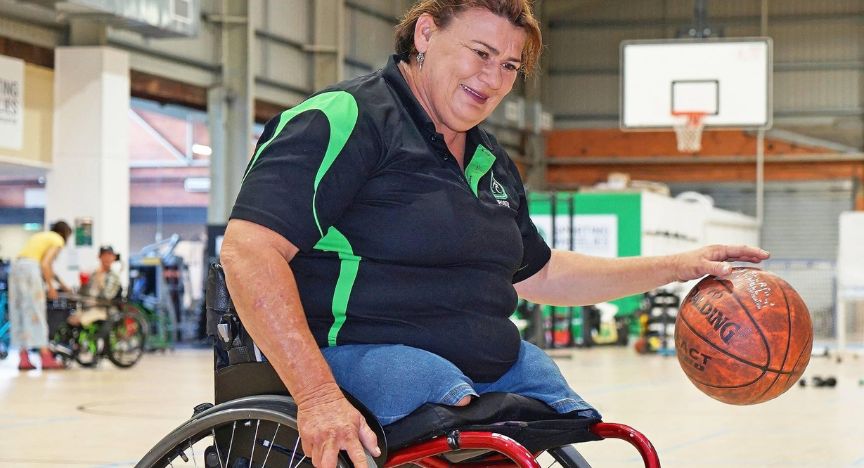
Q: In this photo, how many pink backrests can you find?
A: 0